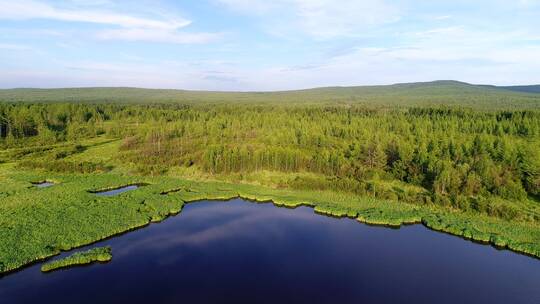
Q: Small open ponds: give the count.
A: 2